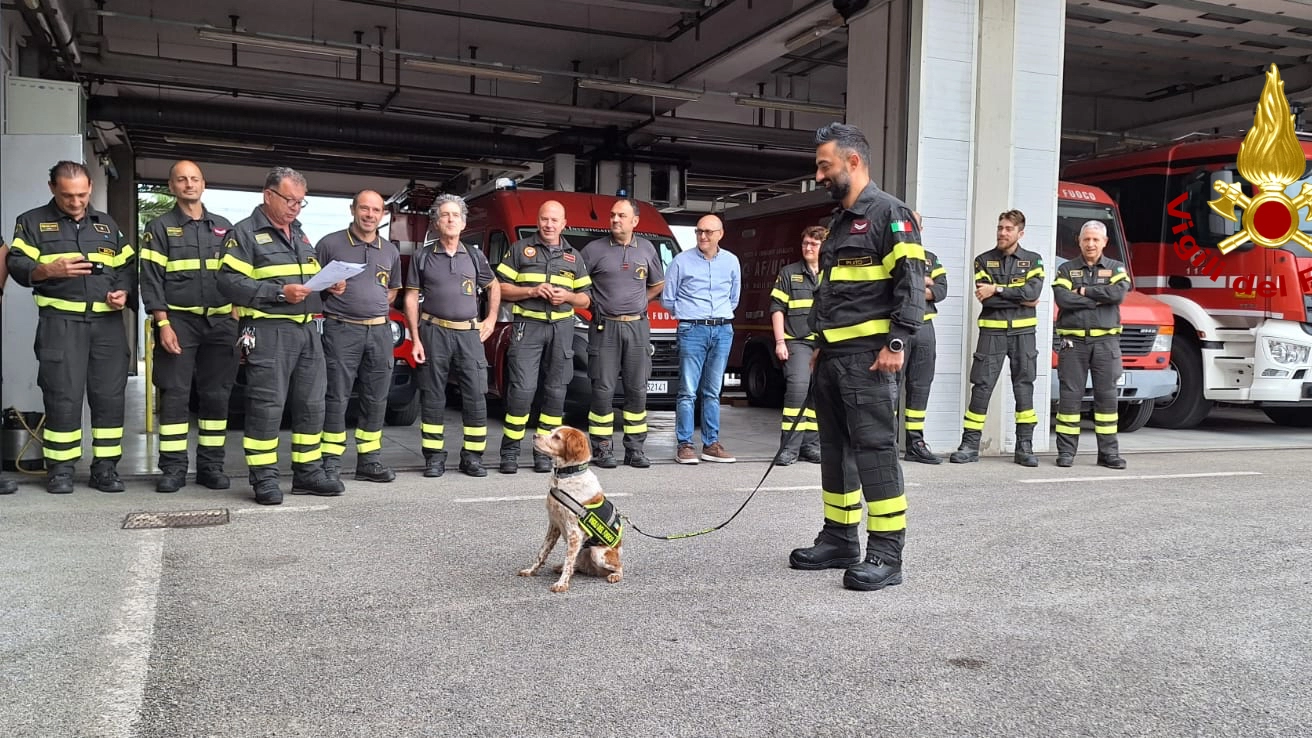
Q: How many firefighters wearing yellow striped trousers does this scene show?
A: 12